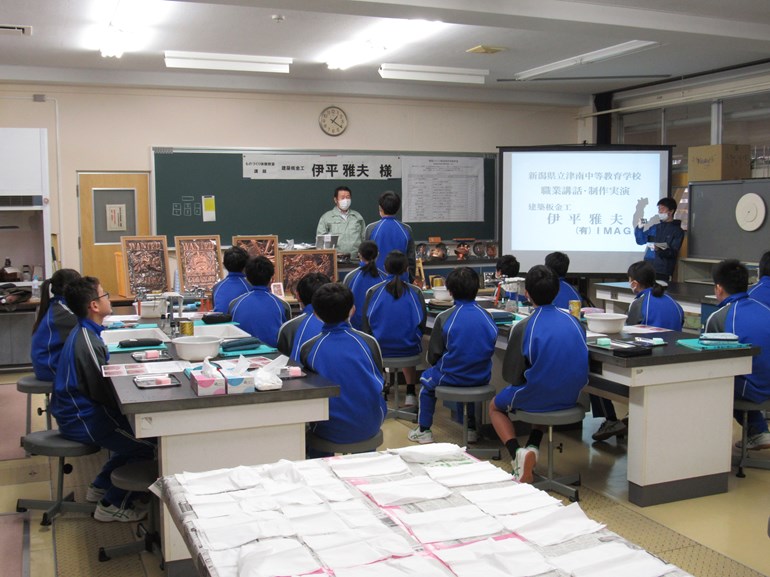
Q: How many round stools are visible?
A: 8